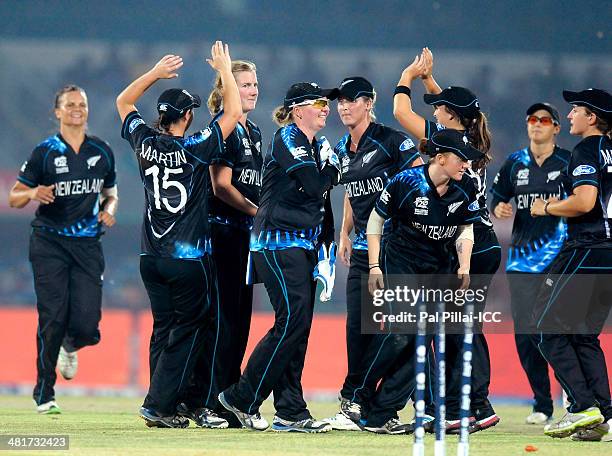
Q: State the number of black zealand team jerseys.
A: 9